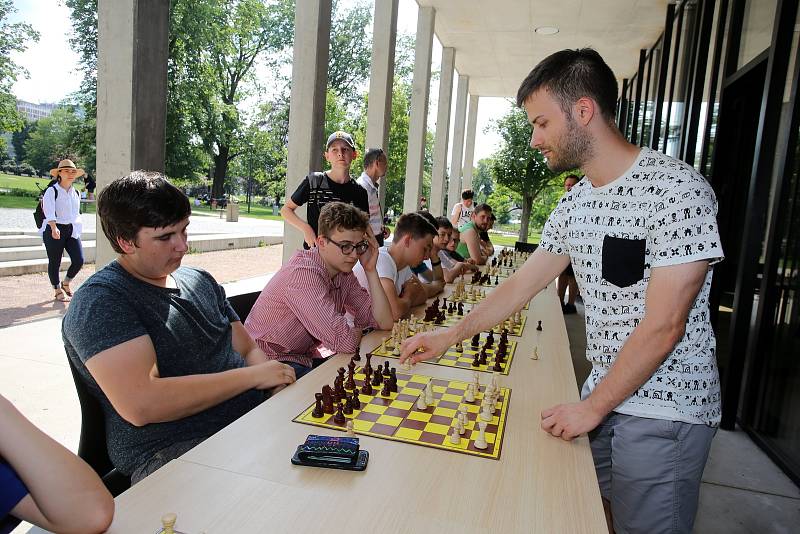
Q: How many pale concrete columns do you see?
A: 7